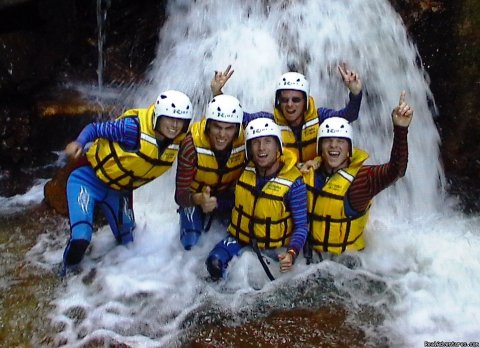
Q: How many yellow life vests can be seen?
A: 5